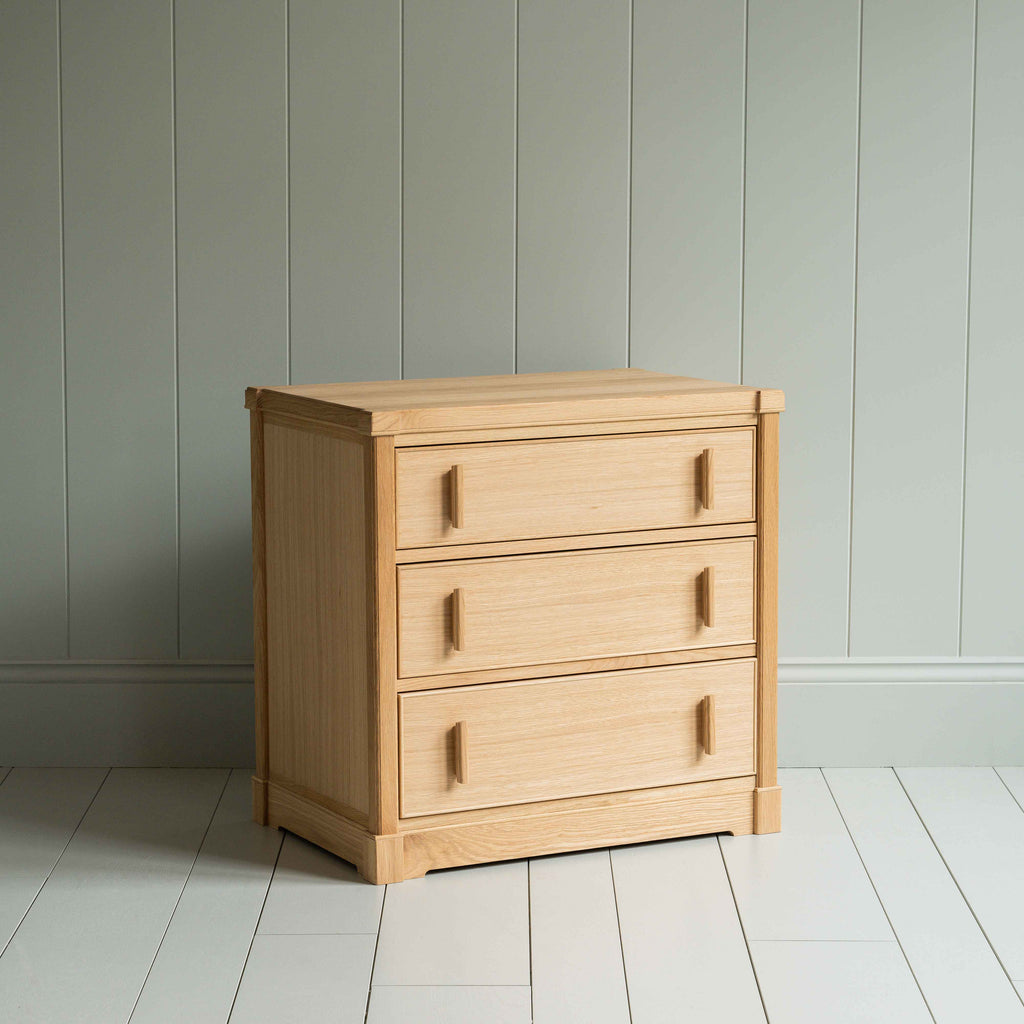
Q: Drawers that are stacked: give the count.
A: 3